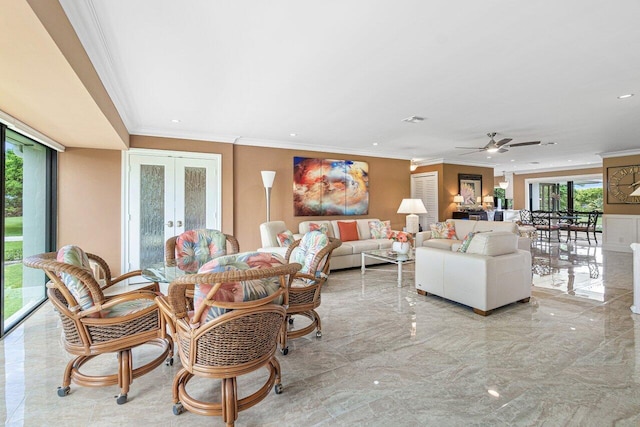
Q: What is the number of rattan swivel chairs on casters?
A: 4